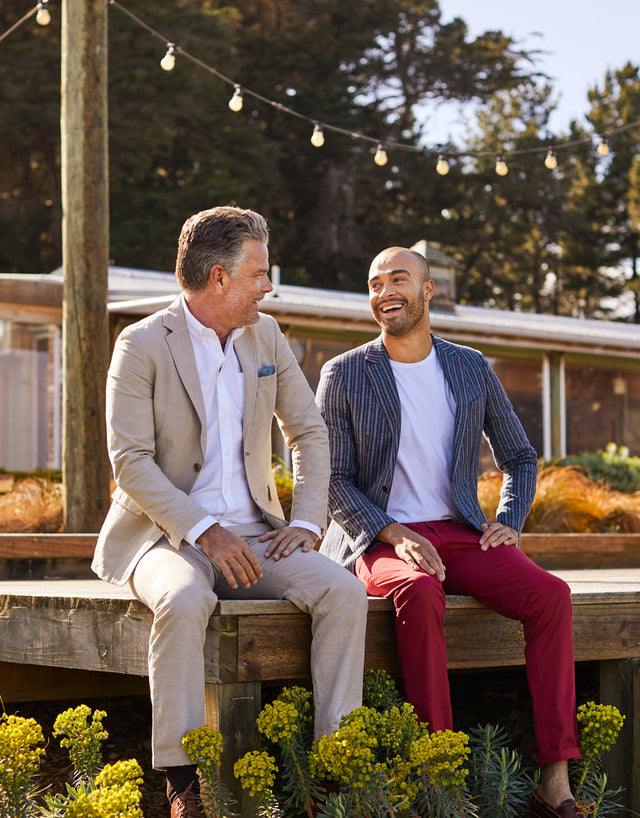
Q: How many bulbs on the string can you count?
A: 9